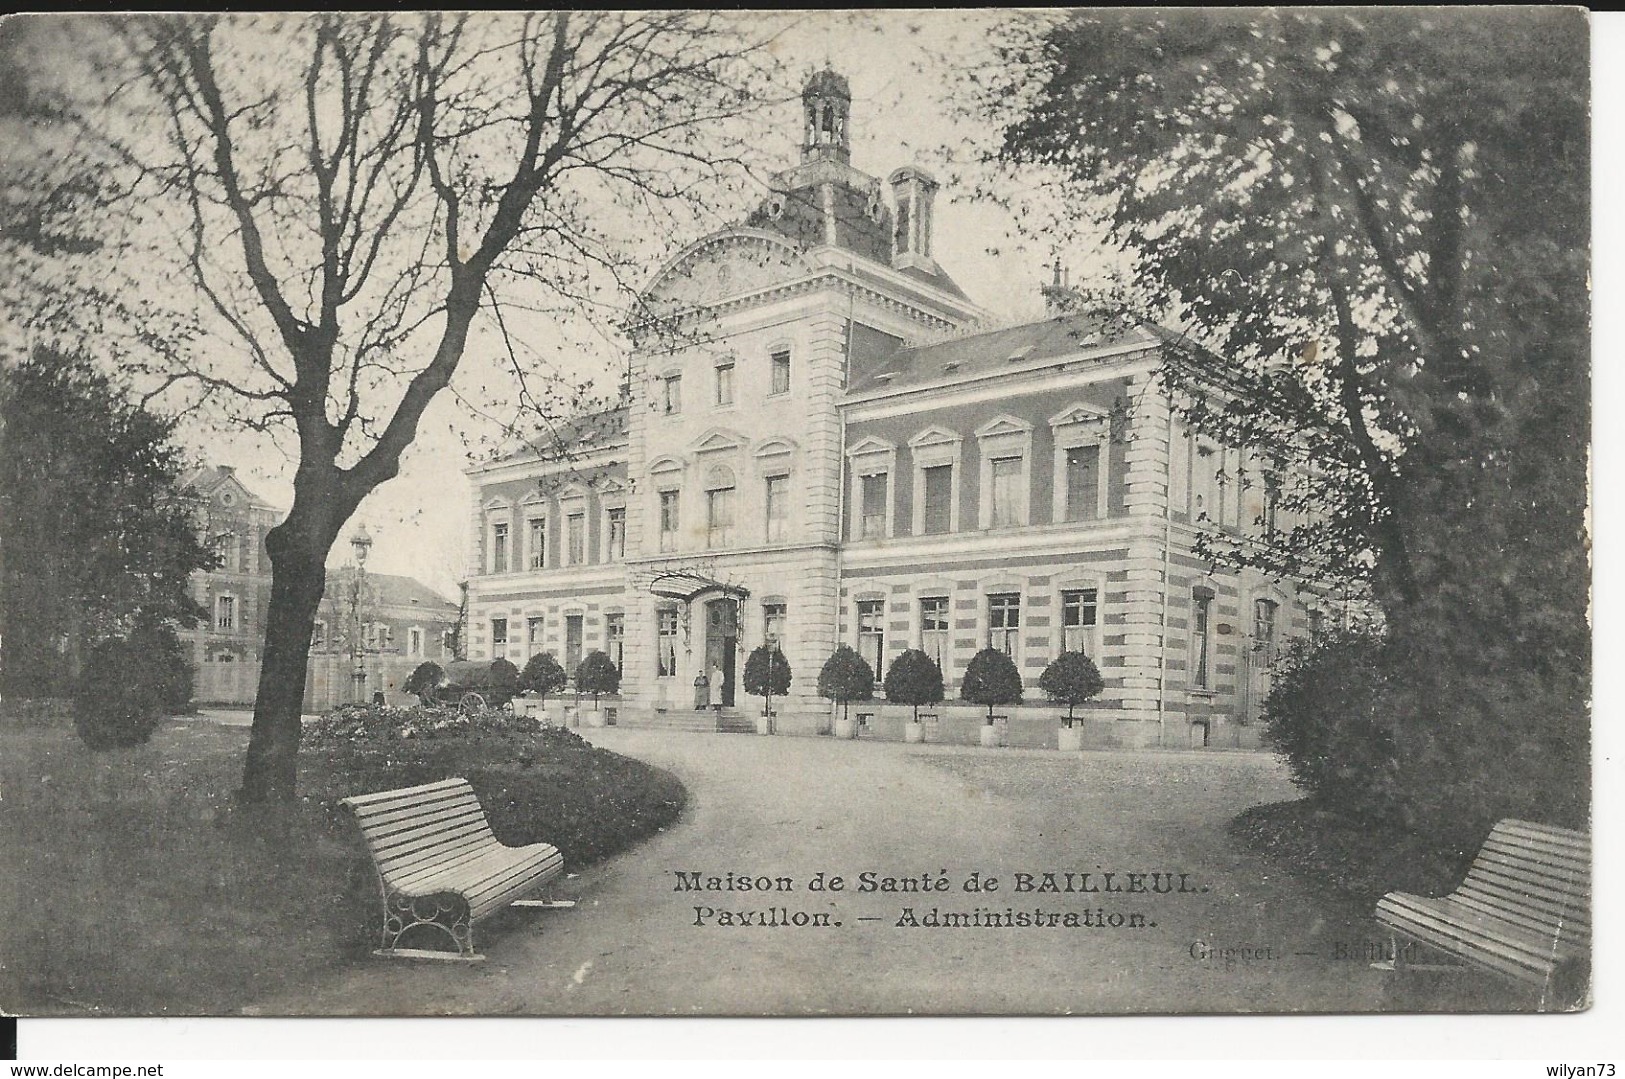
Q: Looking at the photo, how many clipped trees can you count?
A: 9